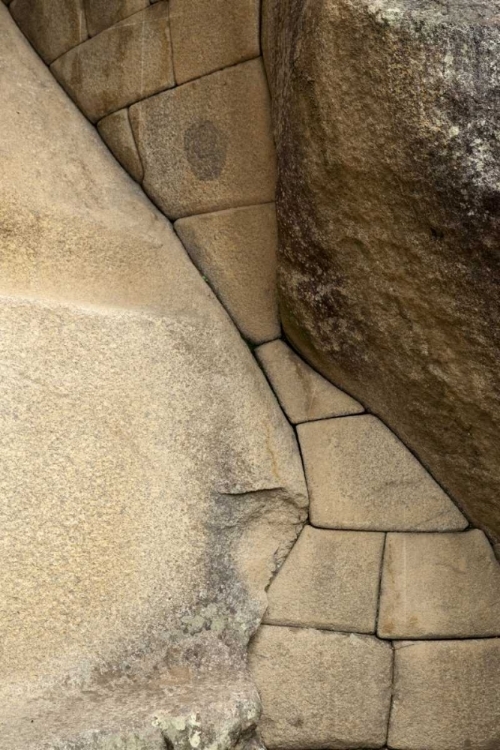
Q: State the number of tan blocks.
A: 13